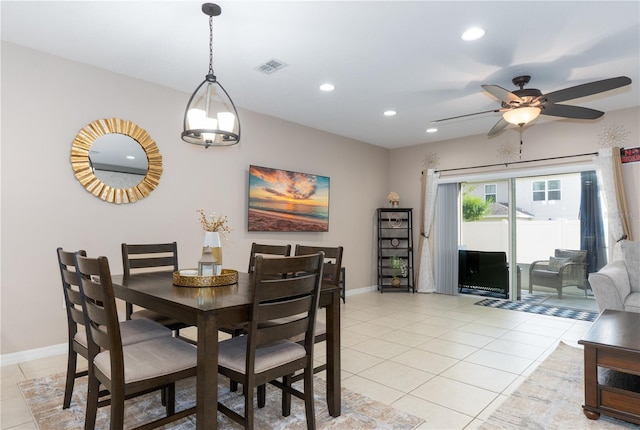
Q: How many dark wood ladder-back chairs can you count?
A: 6